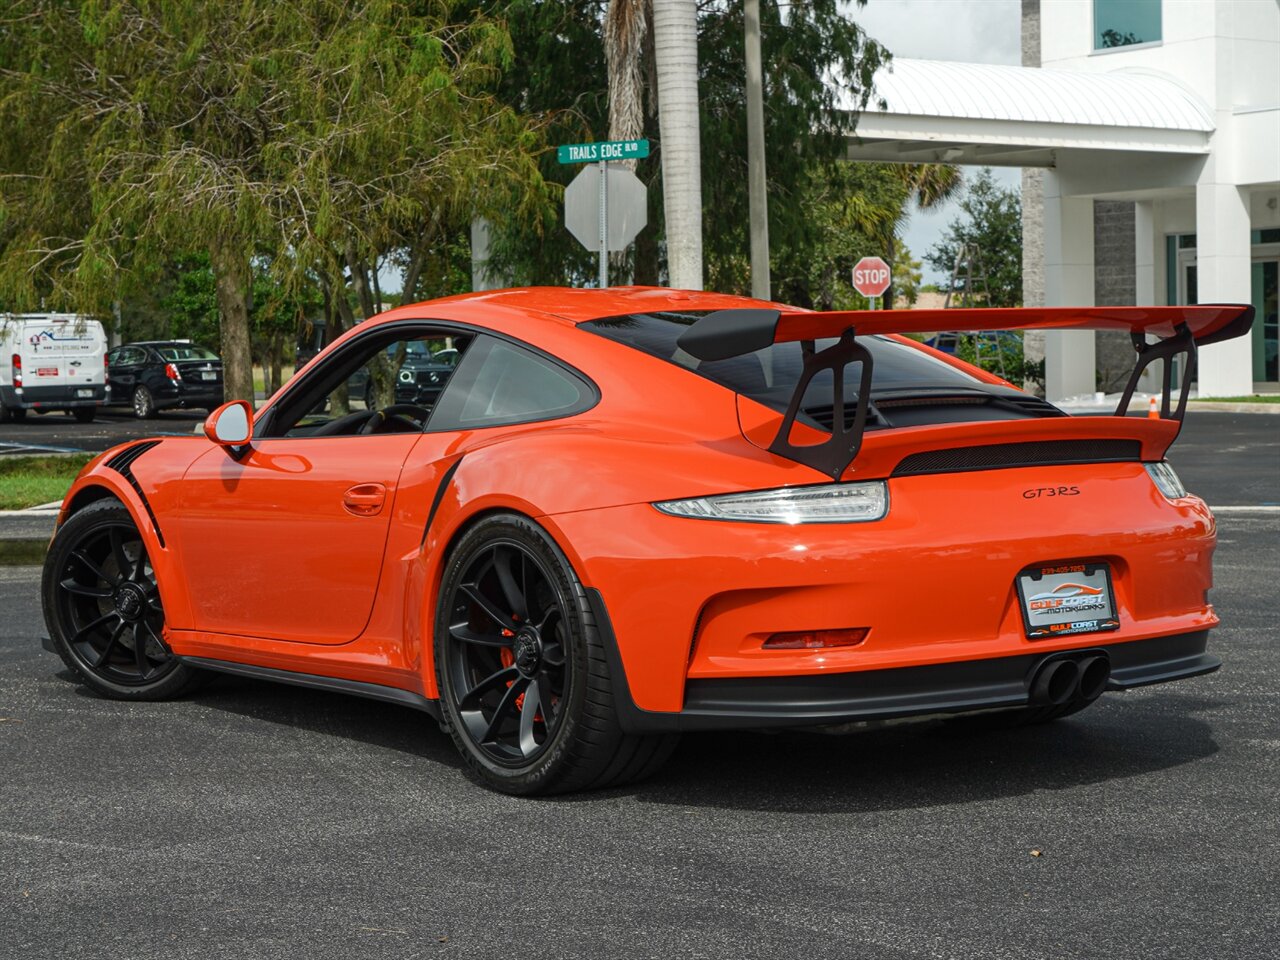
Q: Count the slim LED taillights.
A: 2